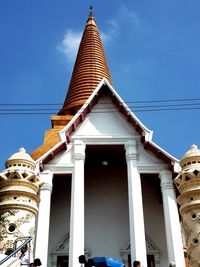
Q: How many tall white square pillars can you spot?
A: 4